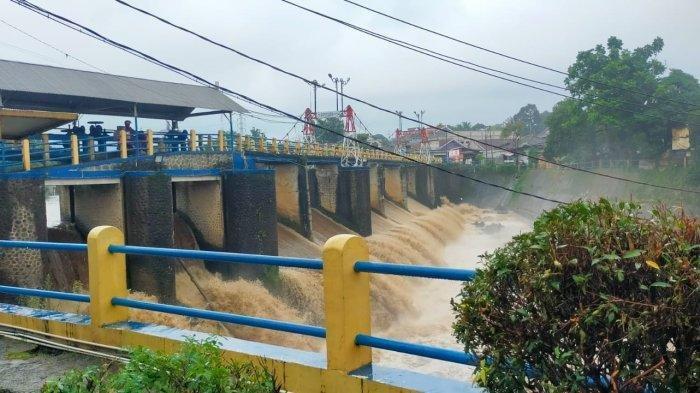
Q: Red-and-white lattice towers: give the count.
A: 4